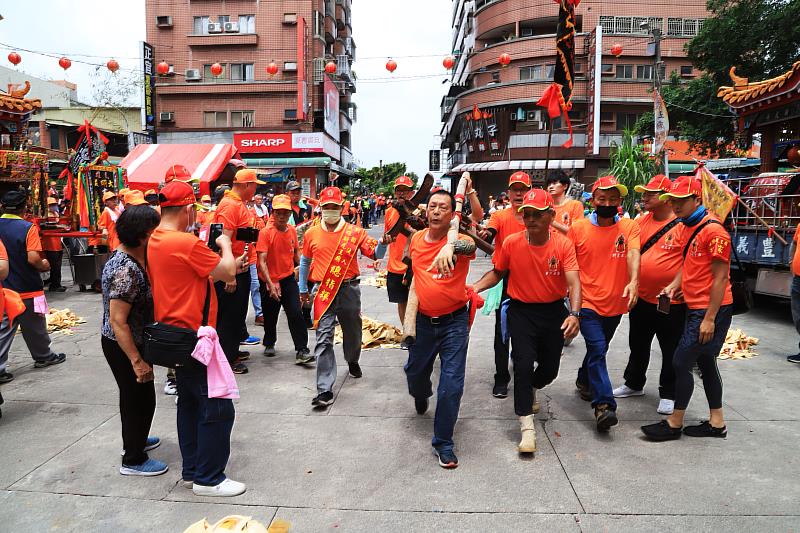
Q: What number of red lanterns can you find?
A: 11